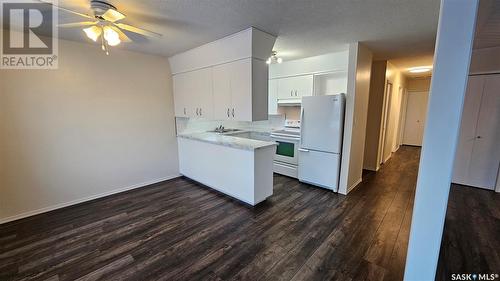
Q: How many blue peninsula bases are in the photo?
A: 0